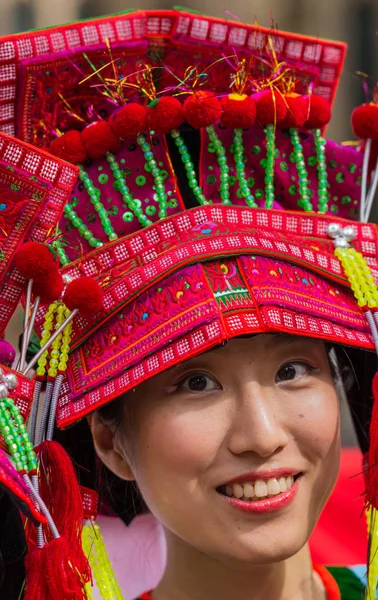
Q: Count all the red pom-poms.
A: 13